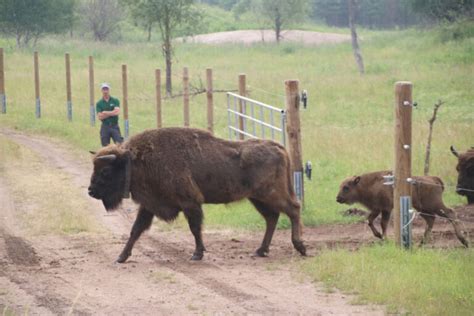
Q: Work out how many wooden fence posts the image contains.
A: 11